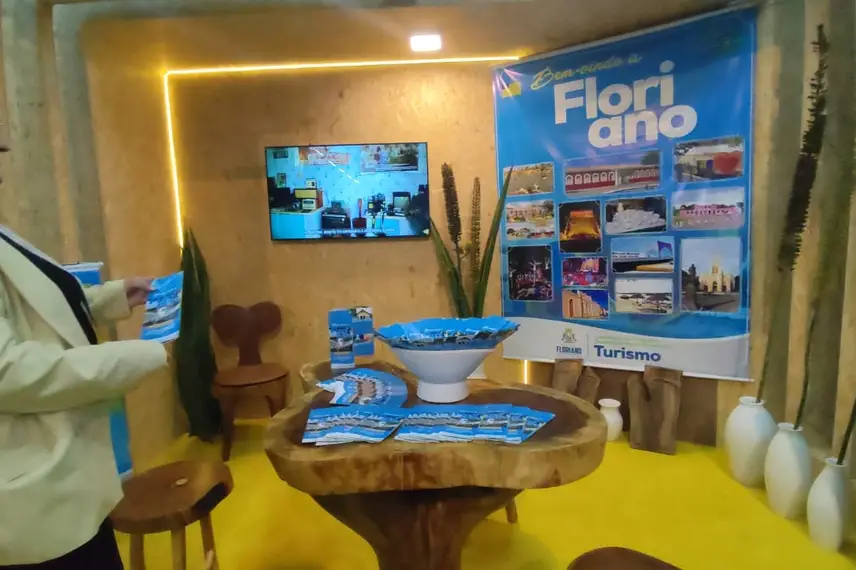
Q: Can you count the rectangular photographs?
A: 13